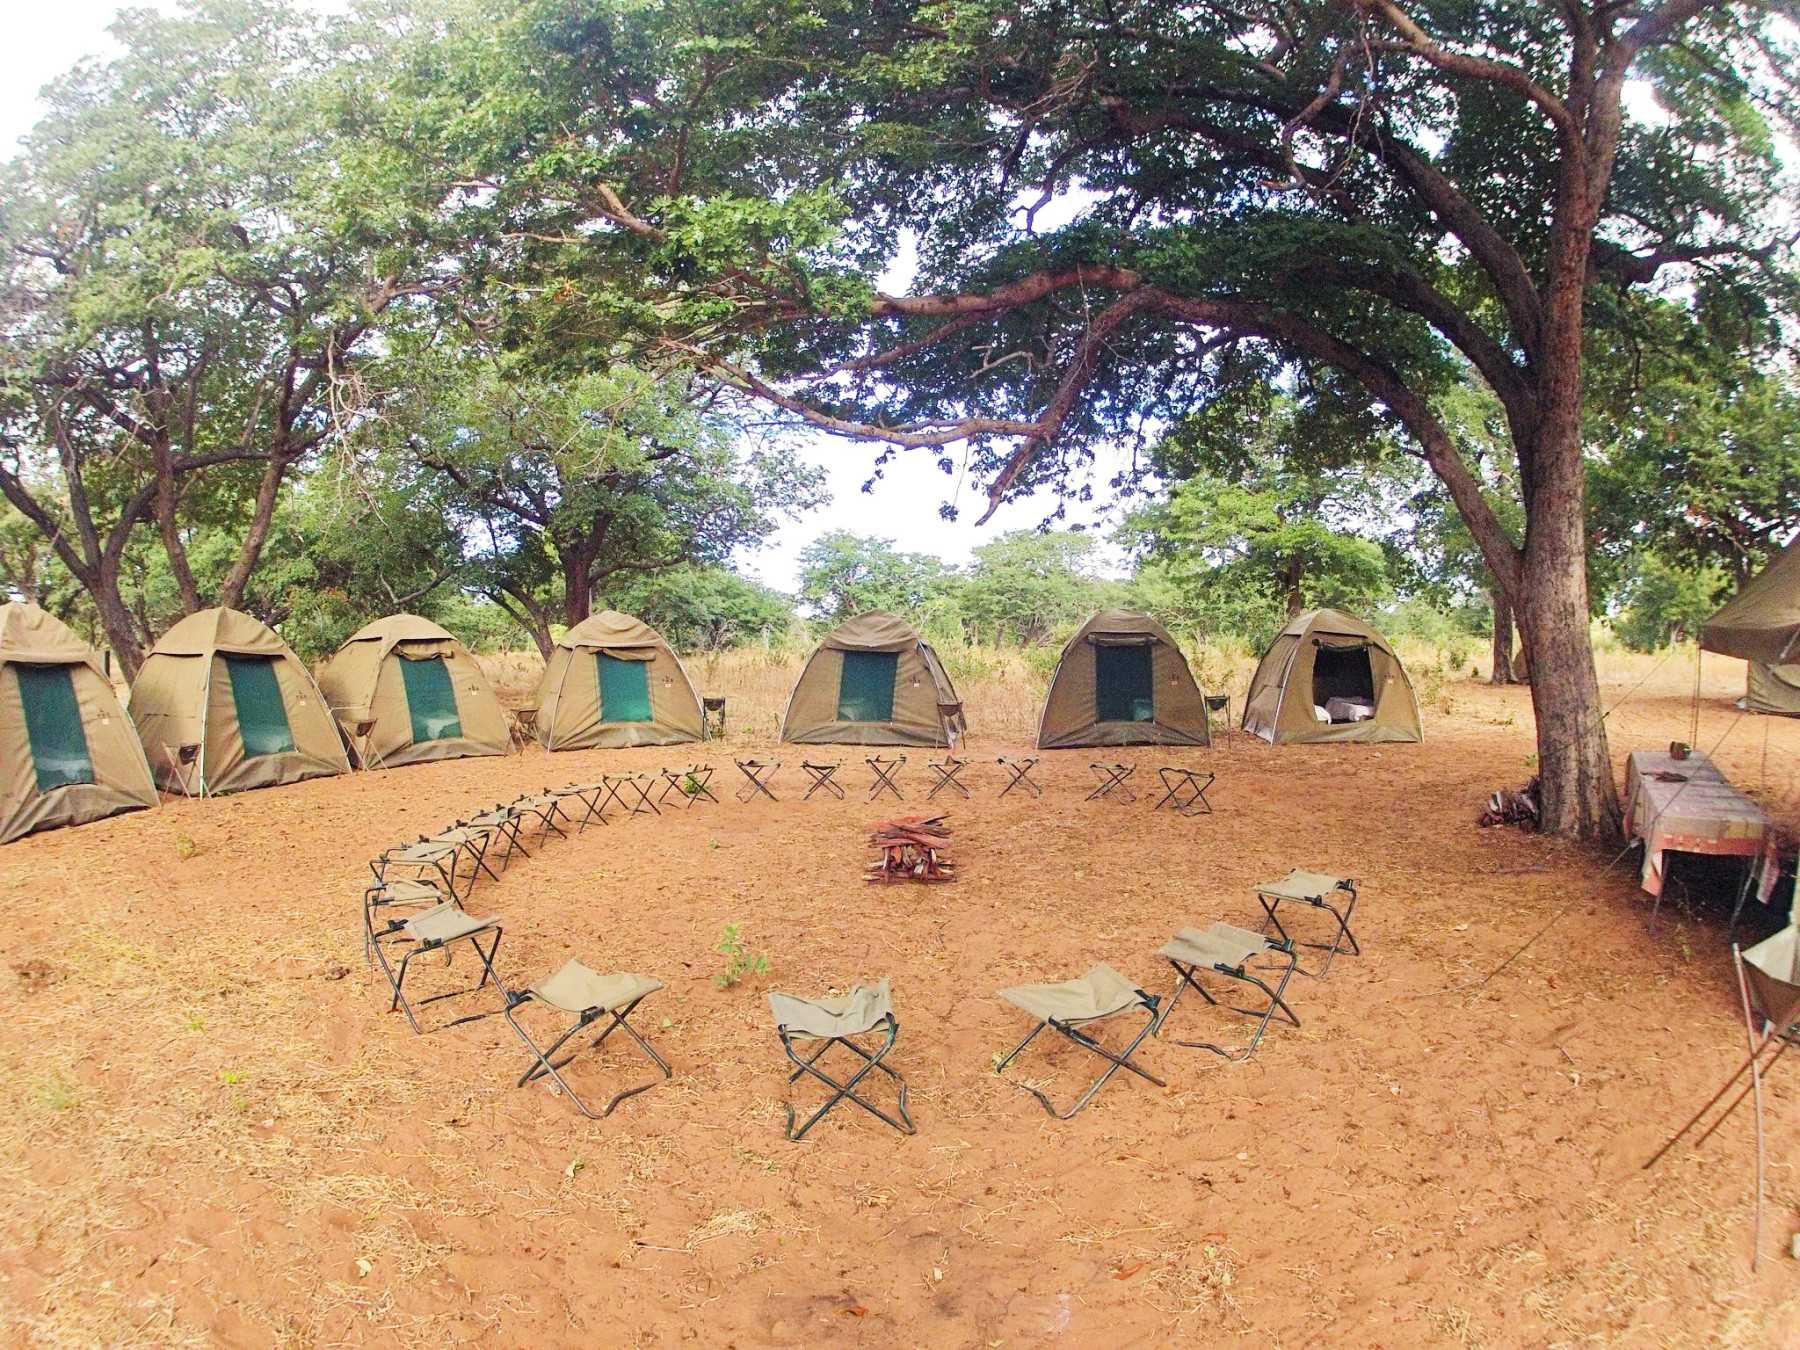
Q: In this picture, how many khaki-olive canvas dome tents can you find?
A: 7